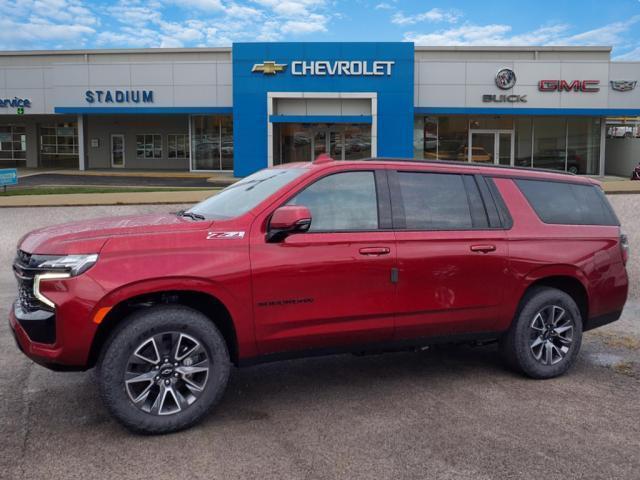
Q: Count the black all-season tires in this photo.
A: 2